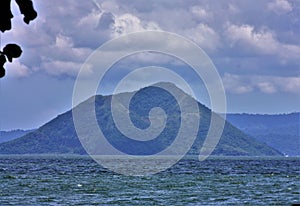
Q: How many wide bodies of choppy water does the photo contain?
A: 1